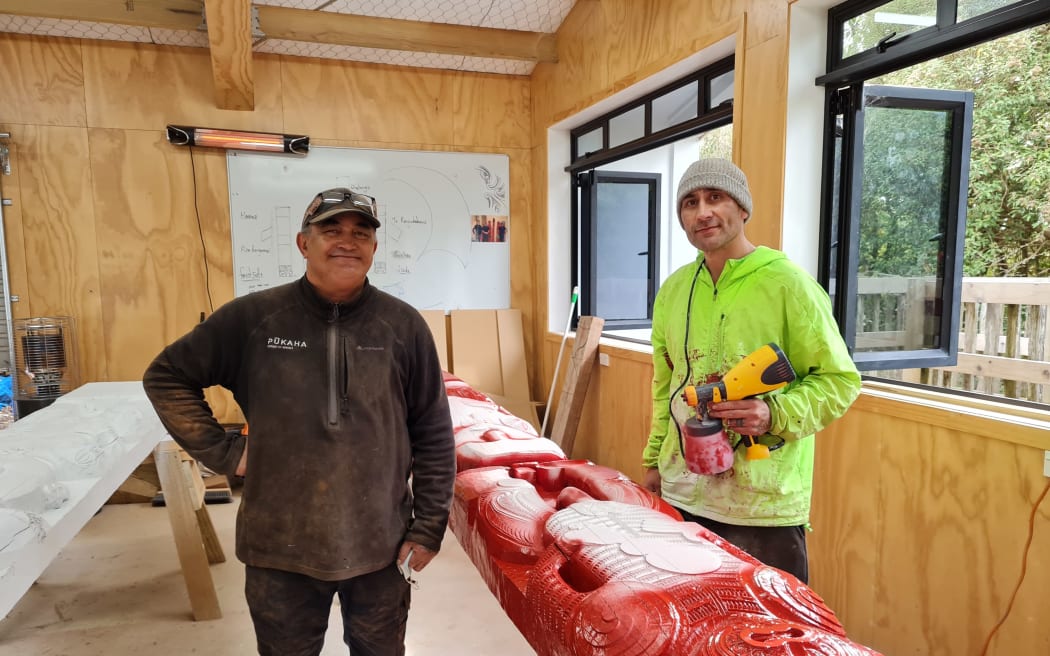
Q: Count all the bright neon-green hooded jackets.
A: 1